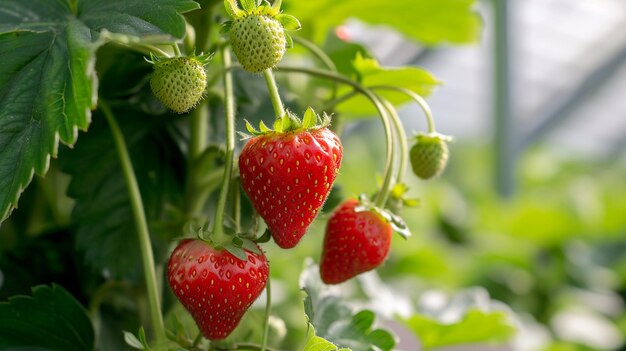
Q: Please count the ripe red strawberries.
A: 3